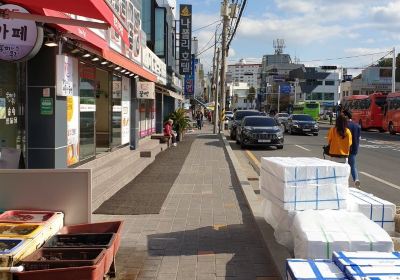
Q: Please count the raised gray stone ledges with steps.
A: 1